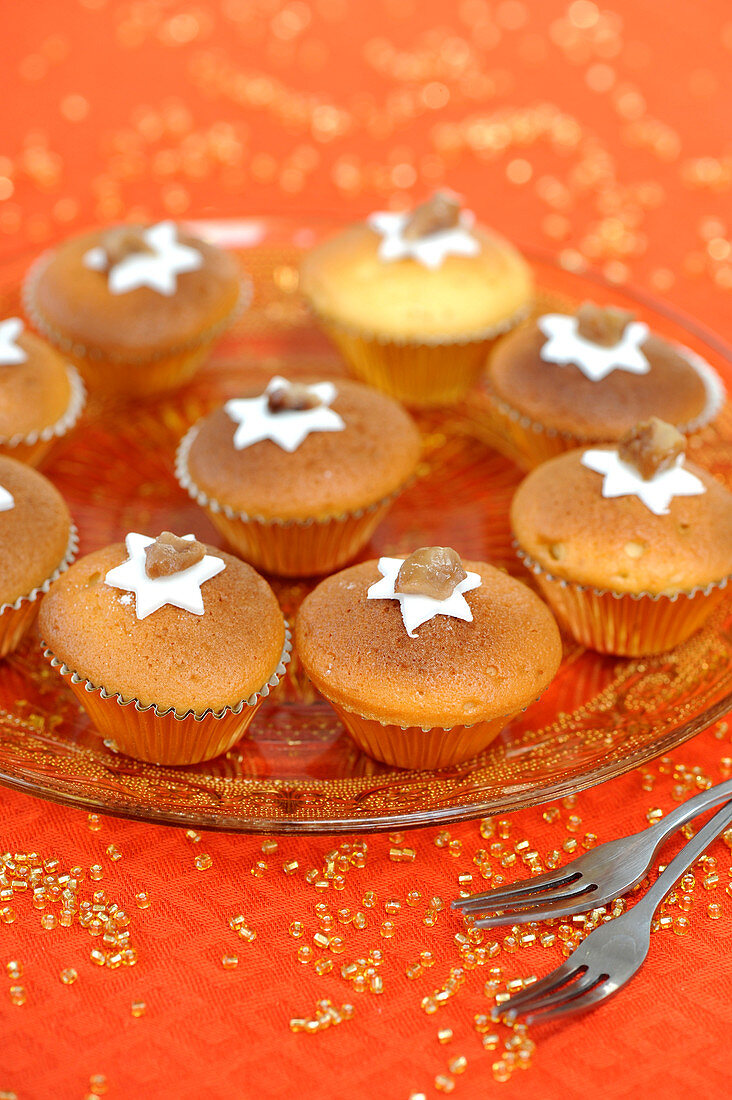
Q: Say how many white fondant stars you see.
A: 9